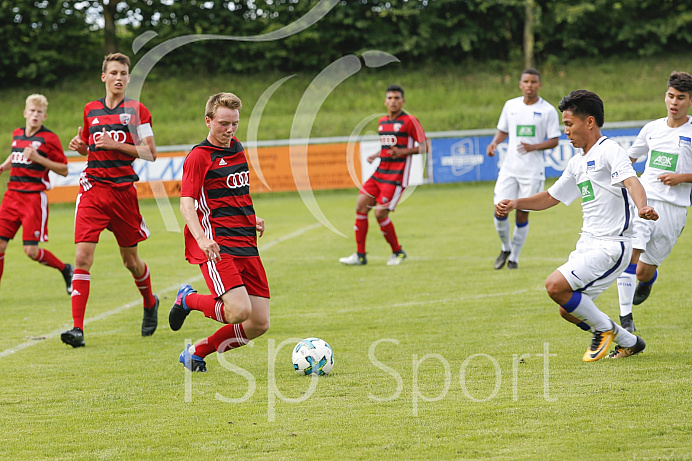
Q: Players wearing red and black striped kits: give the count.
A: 4